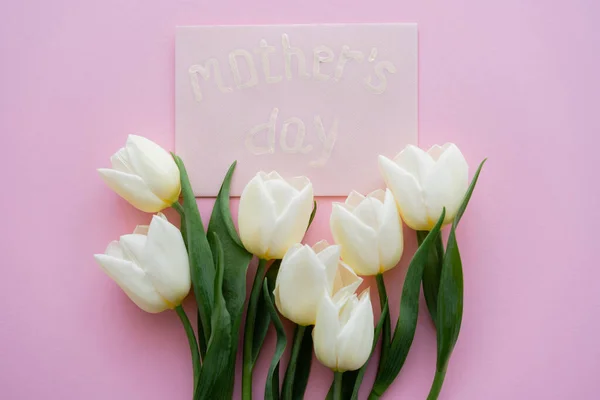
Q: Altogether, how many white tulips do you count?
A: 7